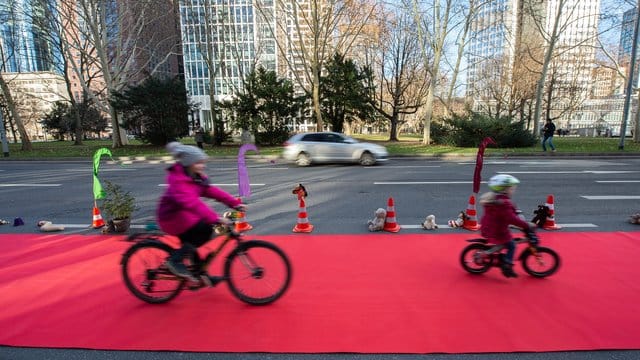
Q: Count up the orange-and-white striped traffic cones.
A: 6